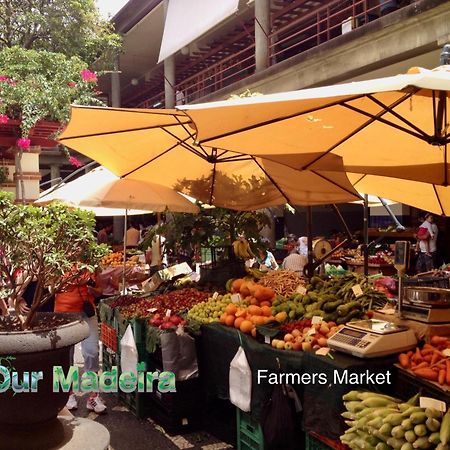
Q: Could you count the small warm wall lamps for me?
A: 0